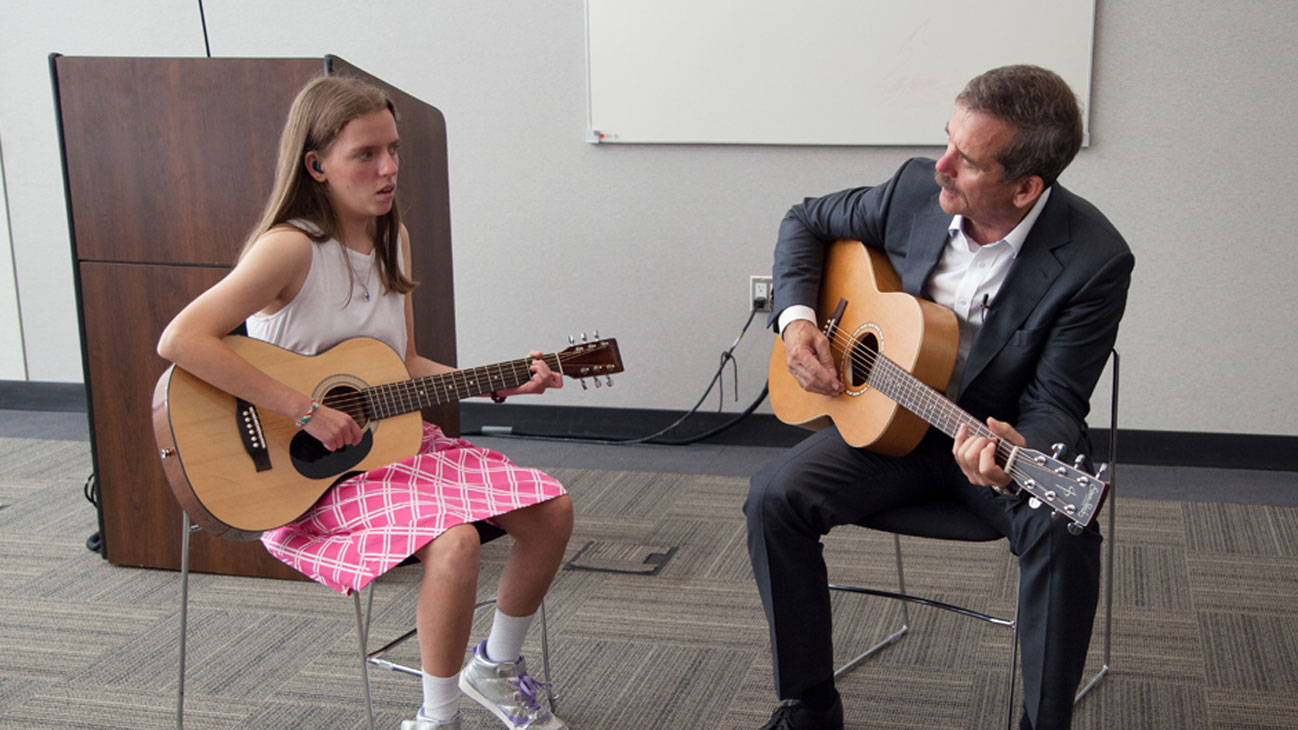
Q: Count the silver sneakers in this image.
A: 2